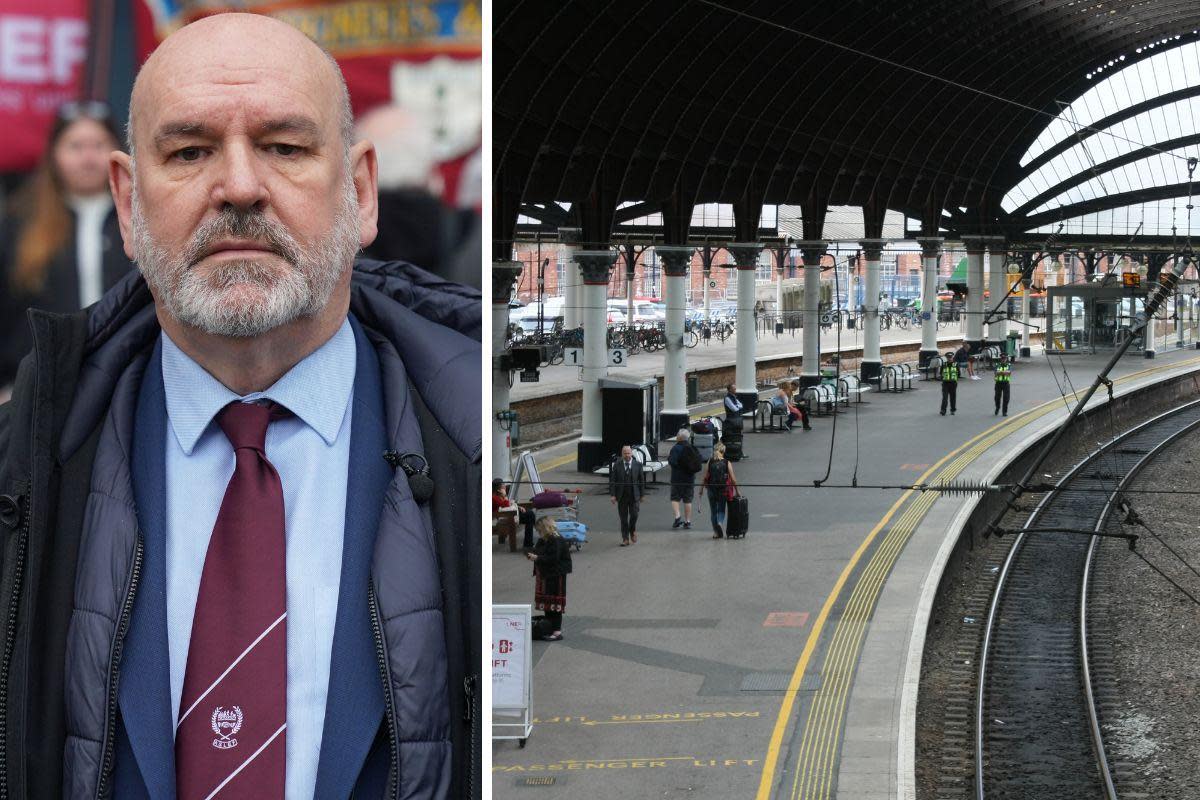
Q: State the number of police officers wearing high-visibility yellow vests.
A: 2